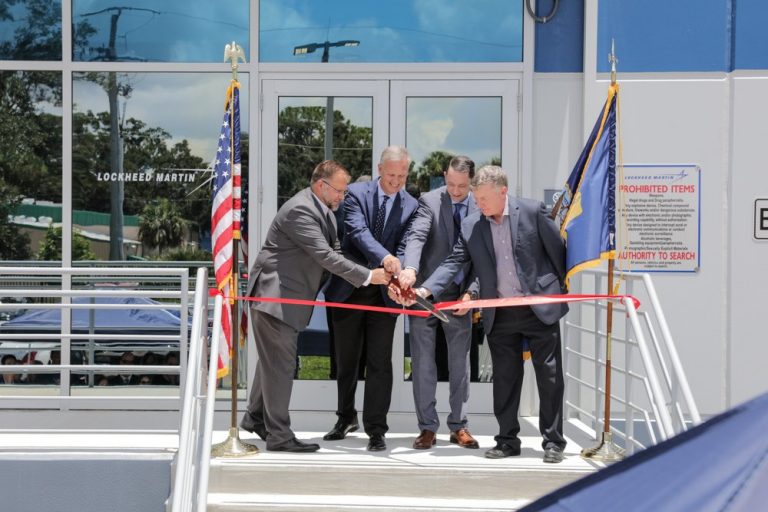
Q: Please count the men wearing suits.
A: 4